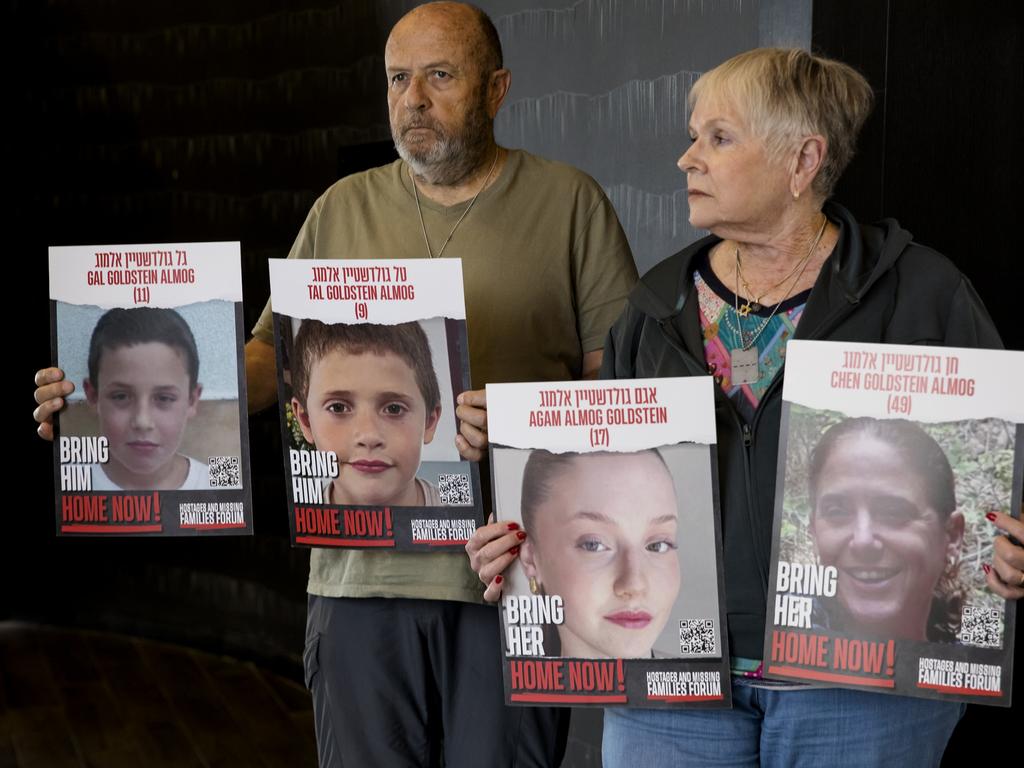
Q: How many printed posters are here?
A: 4